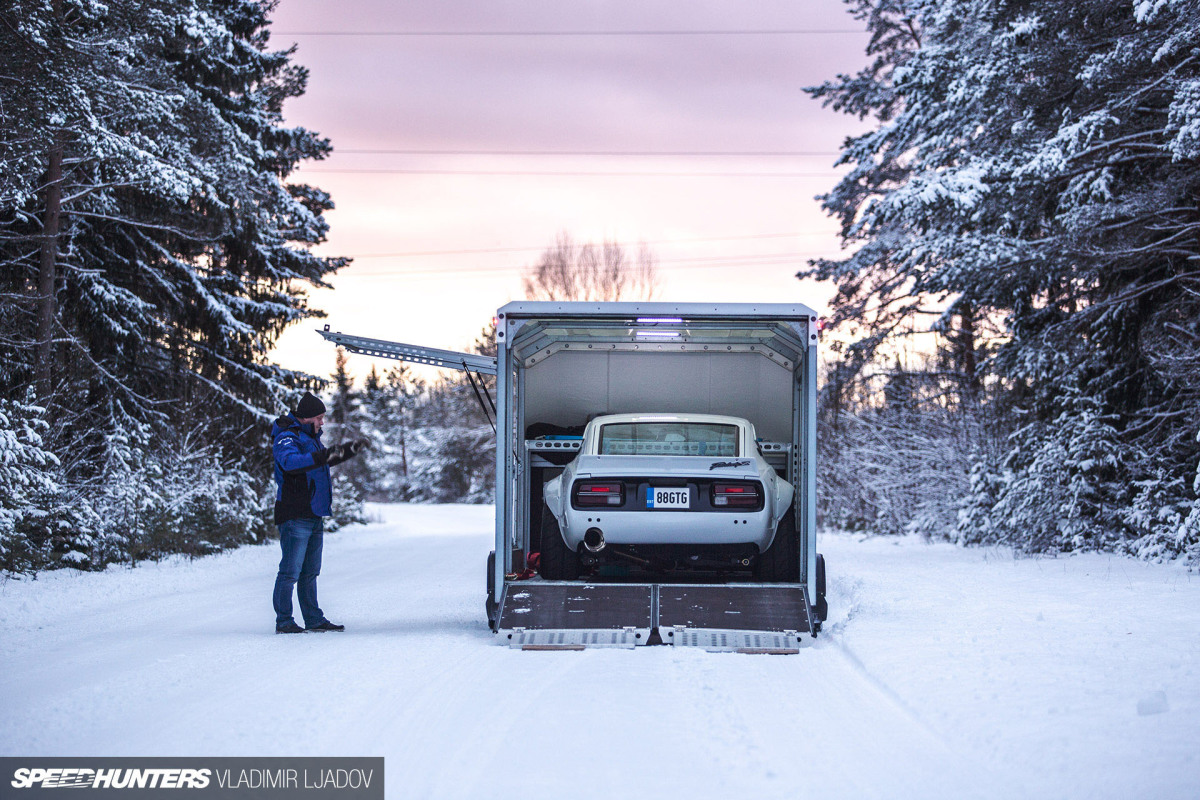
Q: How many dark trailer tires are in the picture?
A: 2